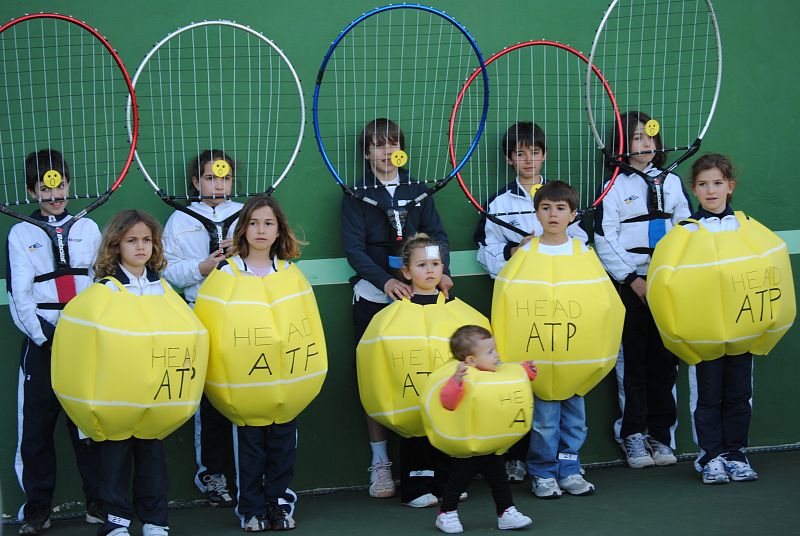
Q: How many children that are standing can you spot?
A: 11